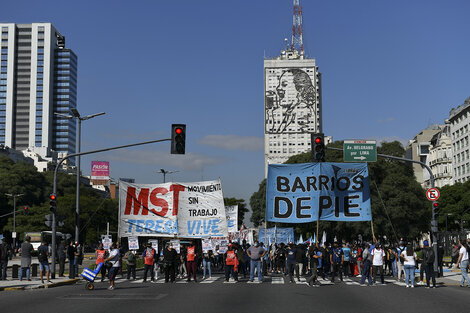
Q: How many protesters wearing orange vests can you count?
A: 4